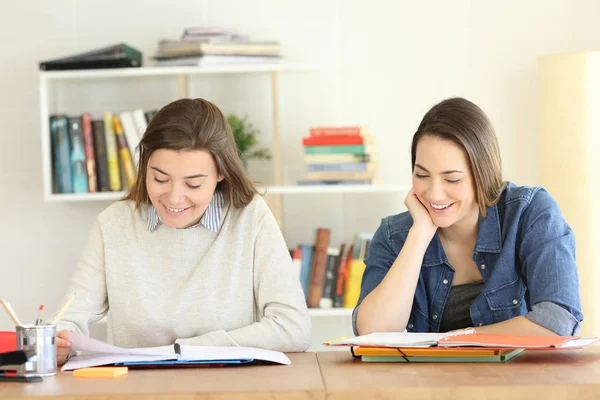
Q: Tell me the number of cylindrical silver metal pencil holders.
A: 1